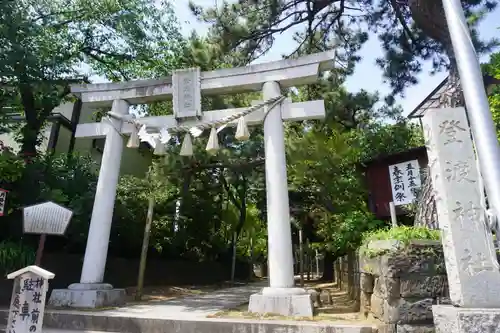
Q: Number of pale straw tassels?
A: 5